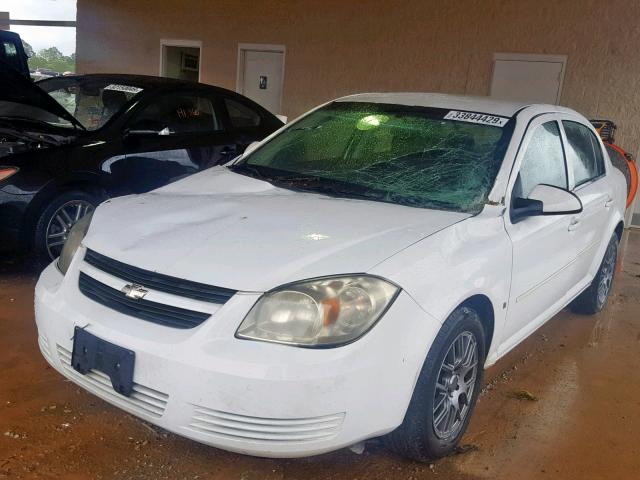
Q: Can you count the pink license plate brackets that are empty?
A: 0